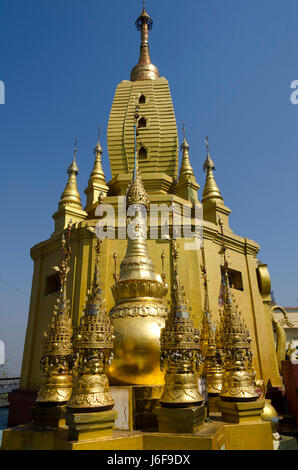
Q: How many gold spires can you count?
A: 11